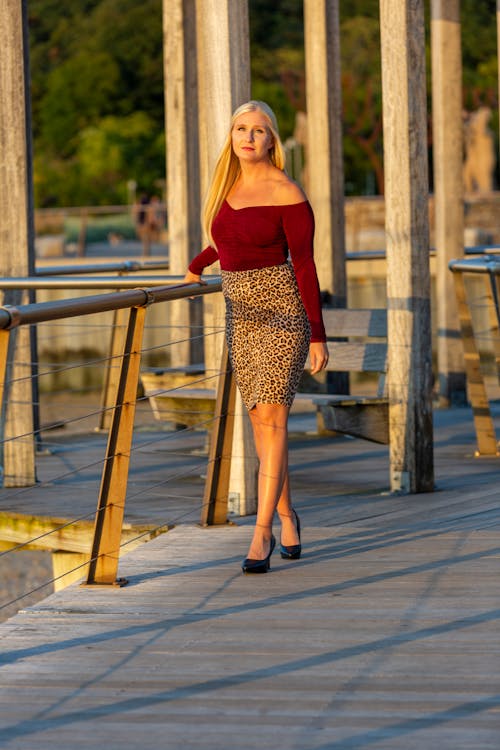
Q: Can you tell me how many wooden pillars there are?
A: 6